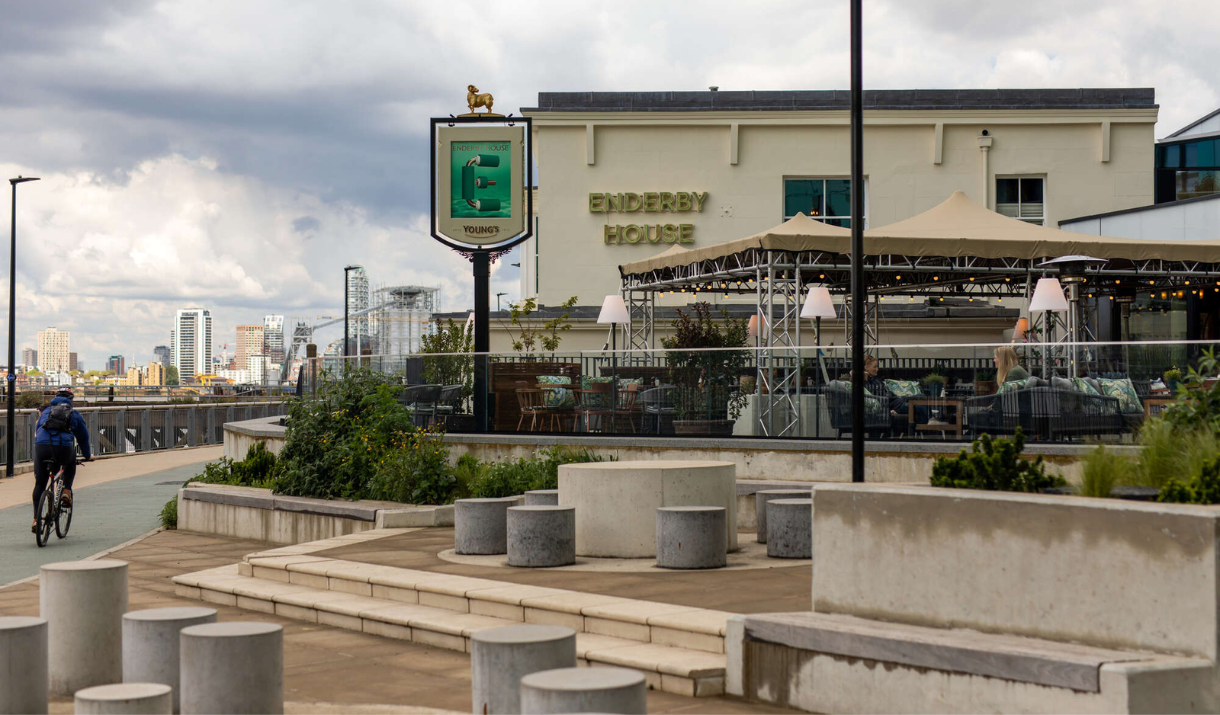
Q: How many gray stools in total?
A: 13